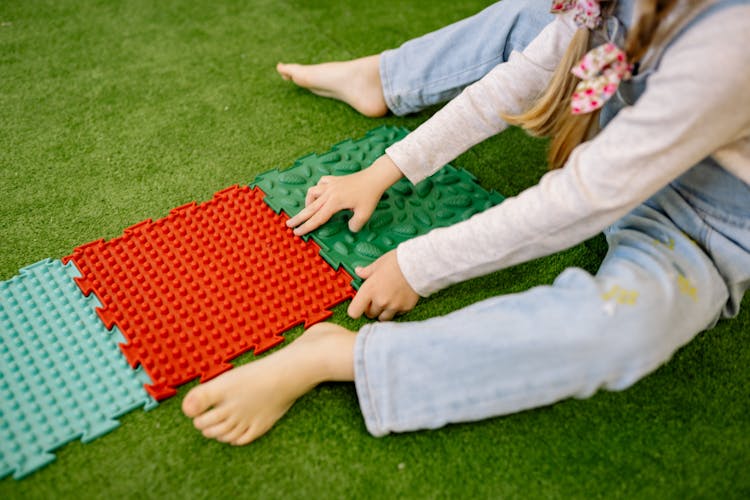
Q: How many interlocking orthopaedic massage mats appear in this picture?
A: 3